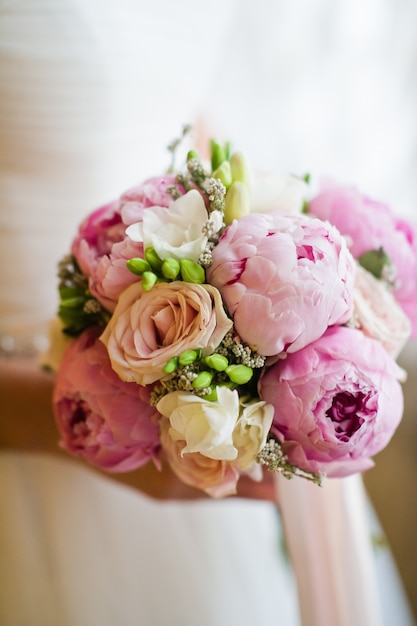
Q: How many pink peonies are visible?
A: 5